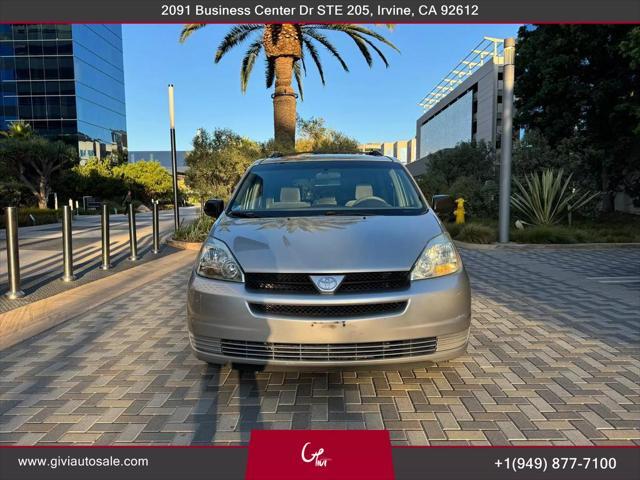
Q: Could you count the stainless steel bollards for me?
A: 5